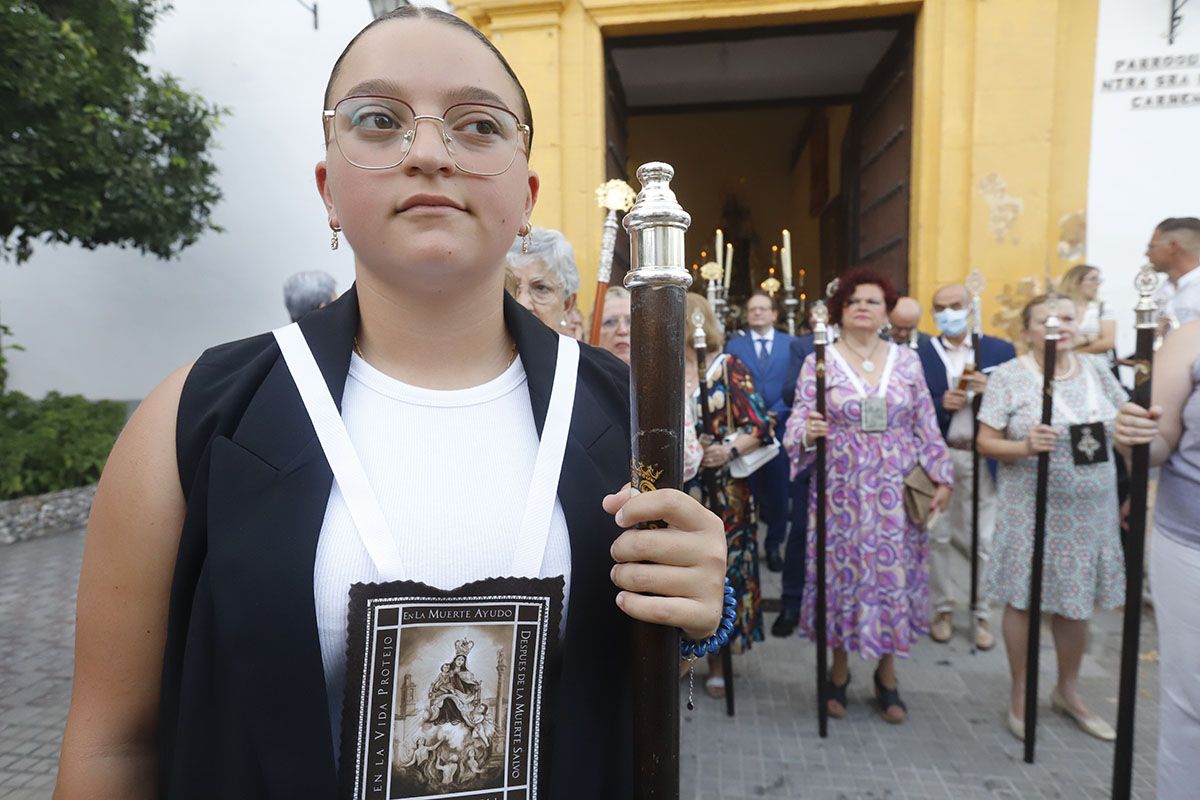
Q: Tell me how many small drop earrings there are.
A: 2